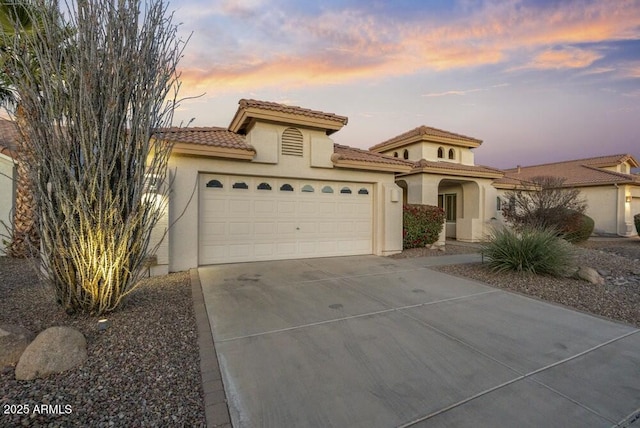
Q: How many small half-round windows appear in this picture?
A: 8